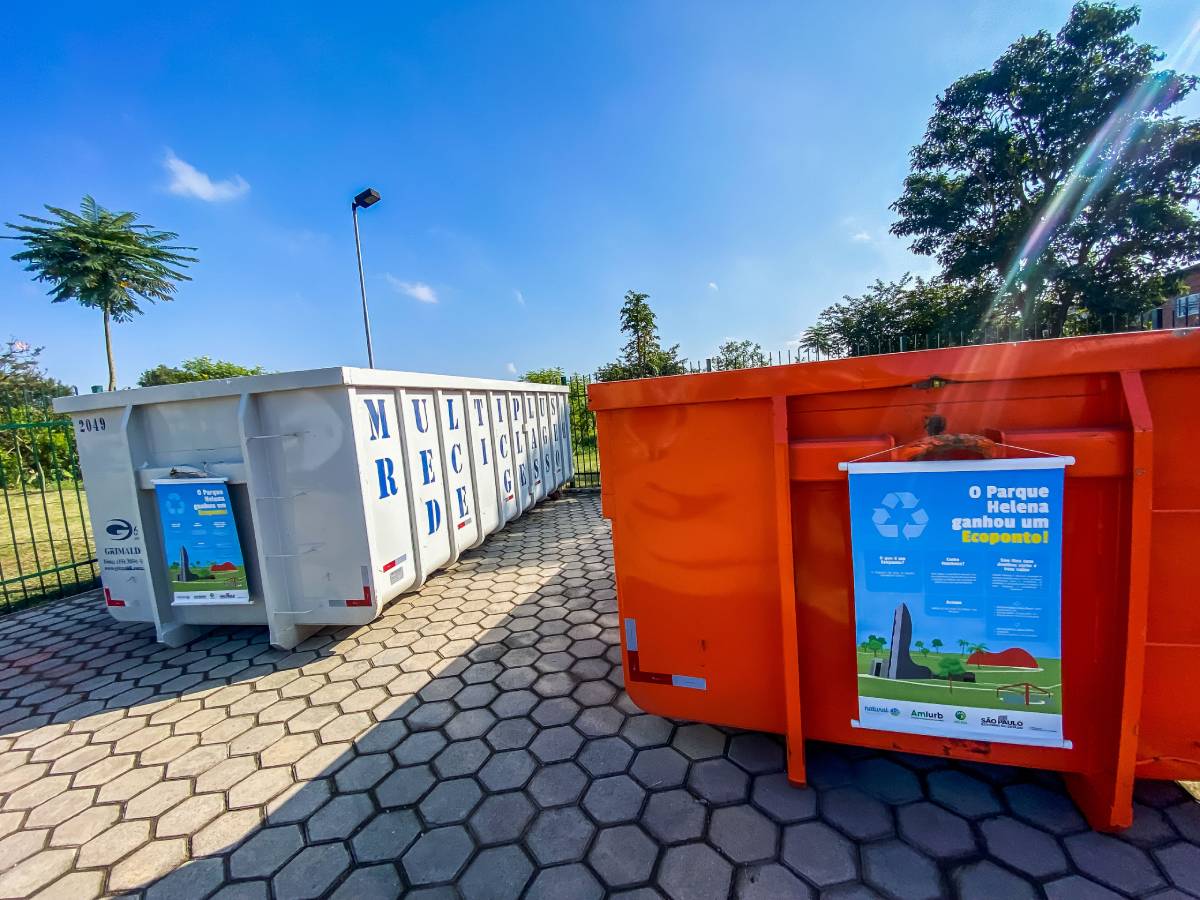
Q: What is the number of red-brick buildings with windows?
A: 1